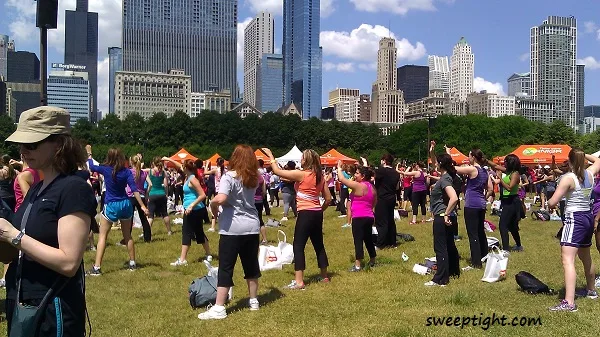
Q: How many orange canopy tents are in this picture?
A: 6